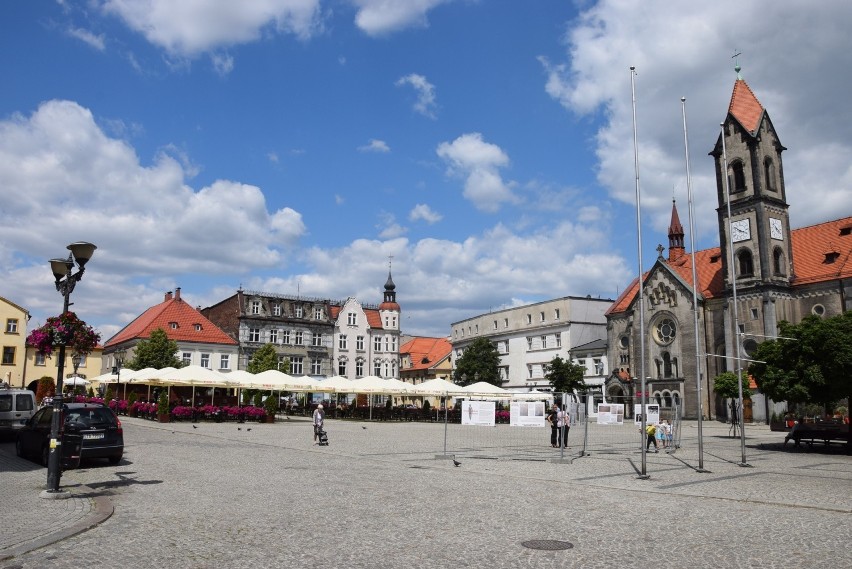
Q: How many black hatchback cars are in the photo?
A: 1